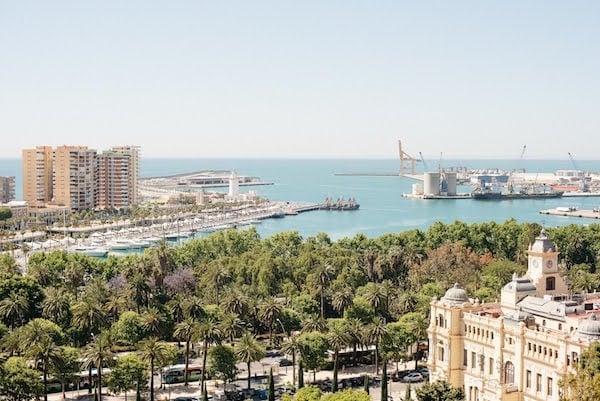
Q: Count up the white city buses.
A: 2